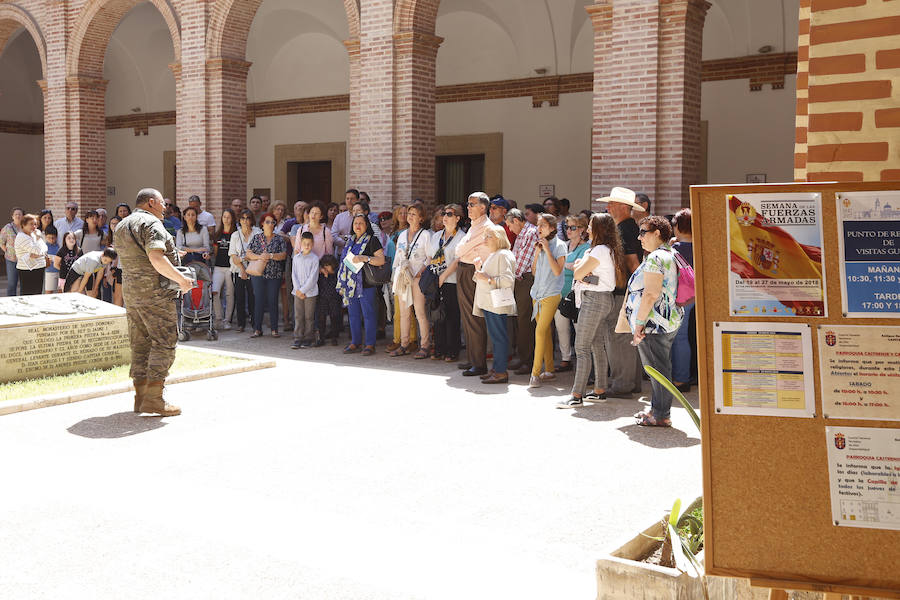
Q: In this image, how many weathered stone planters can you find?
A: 1